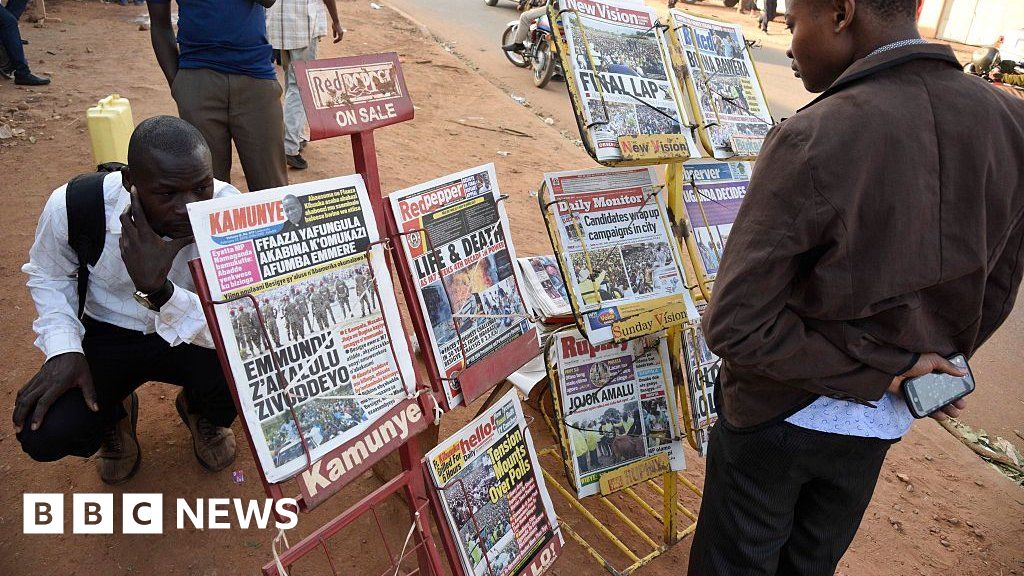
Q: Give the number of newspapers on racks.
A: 9